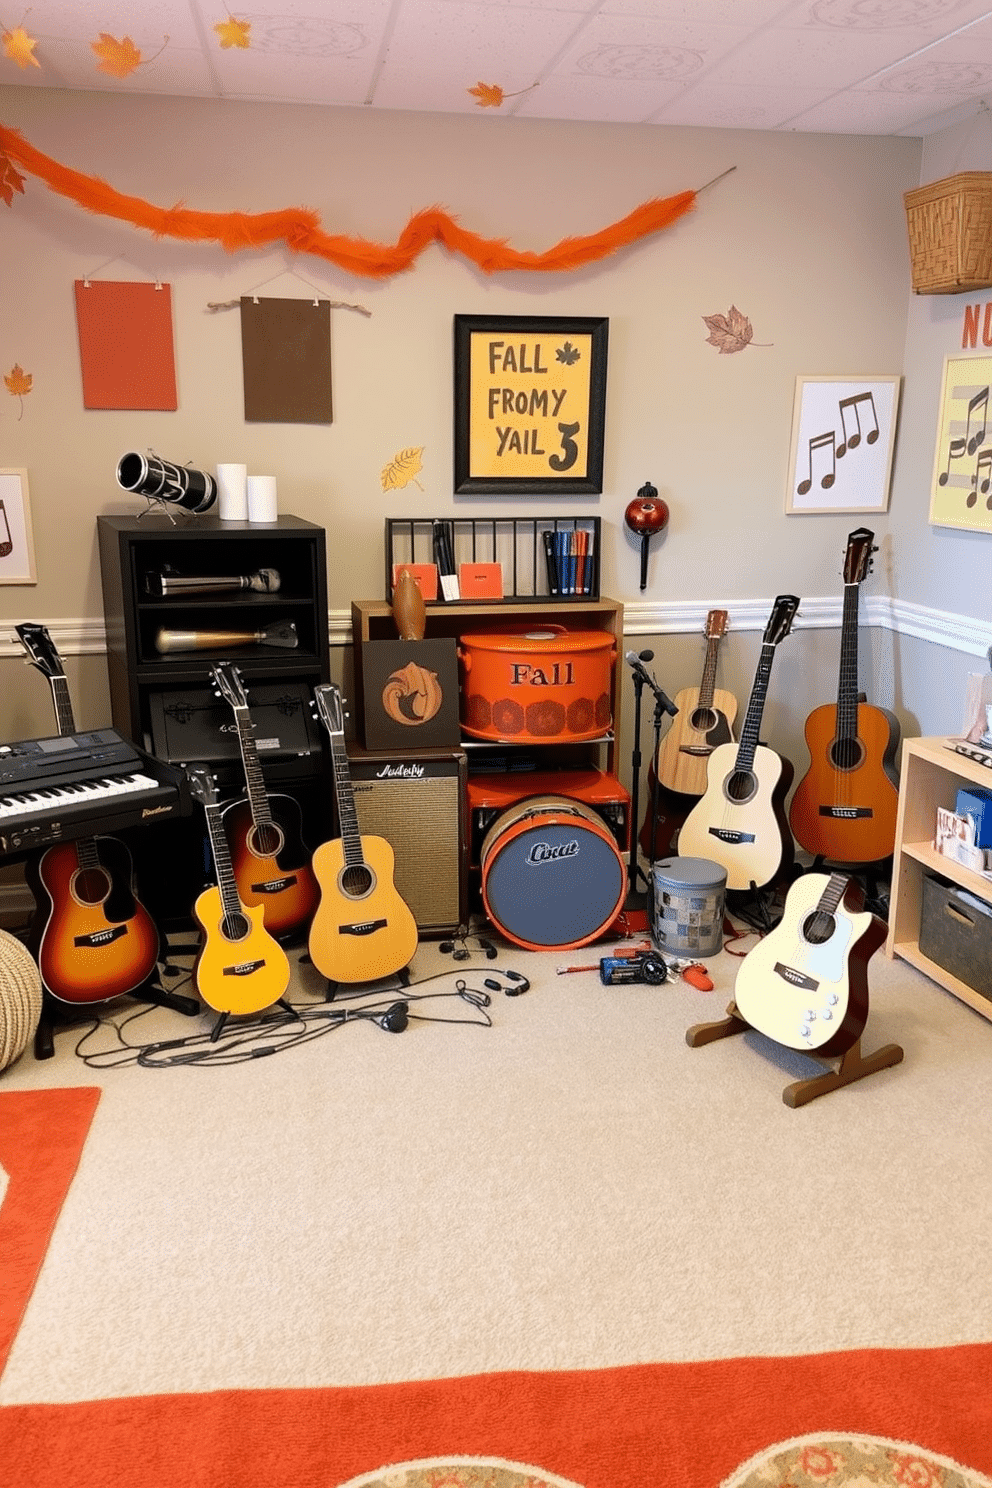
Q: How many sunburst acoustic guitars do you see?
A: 2